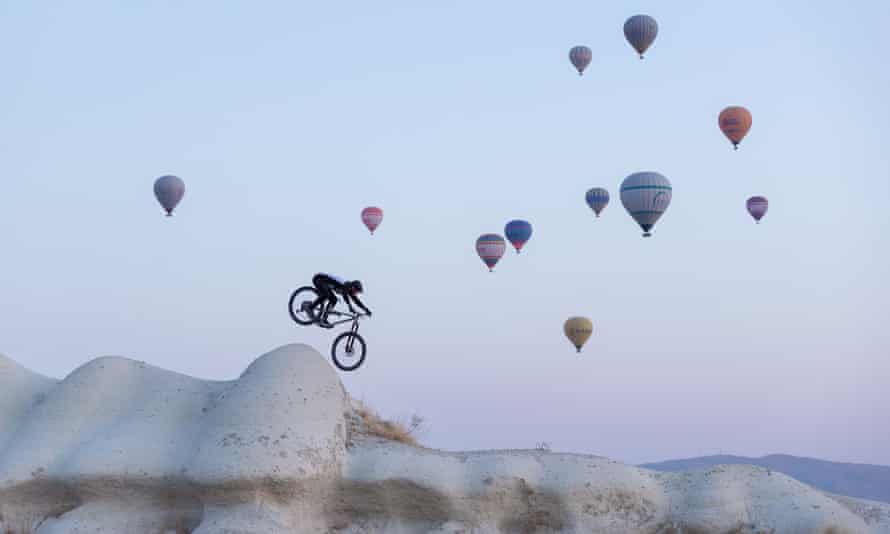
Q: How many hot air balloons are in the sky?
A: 11